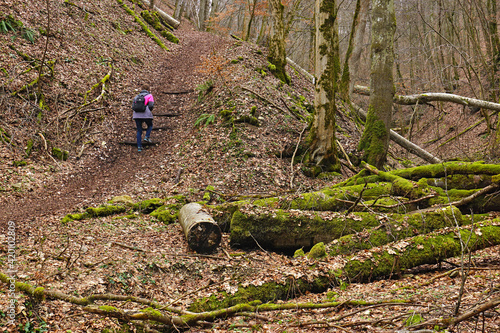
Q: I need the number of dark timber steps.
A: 4